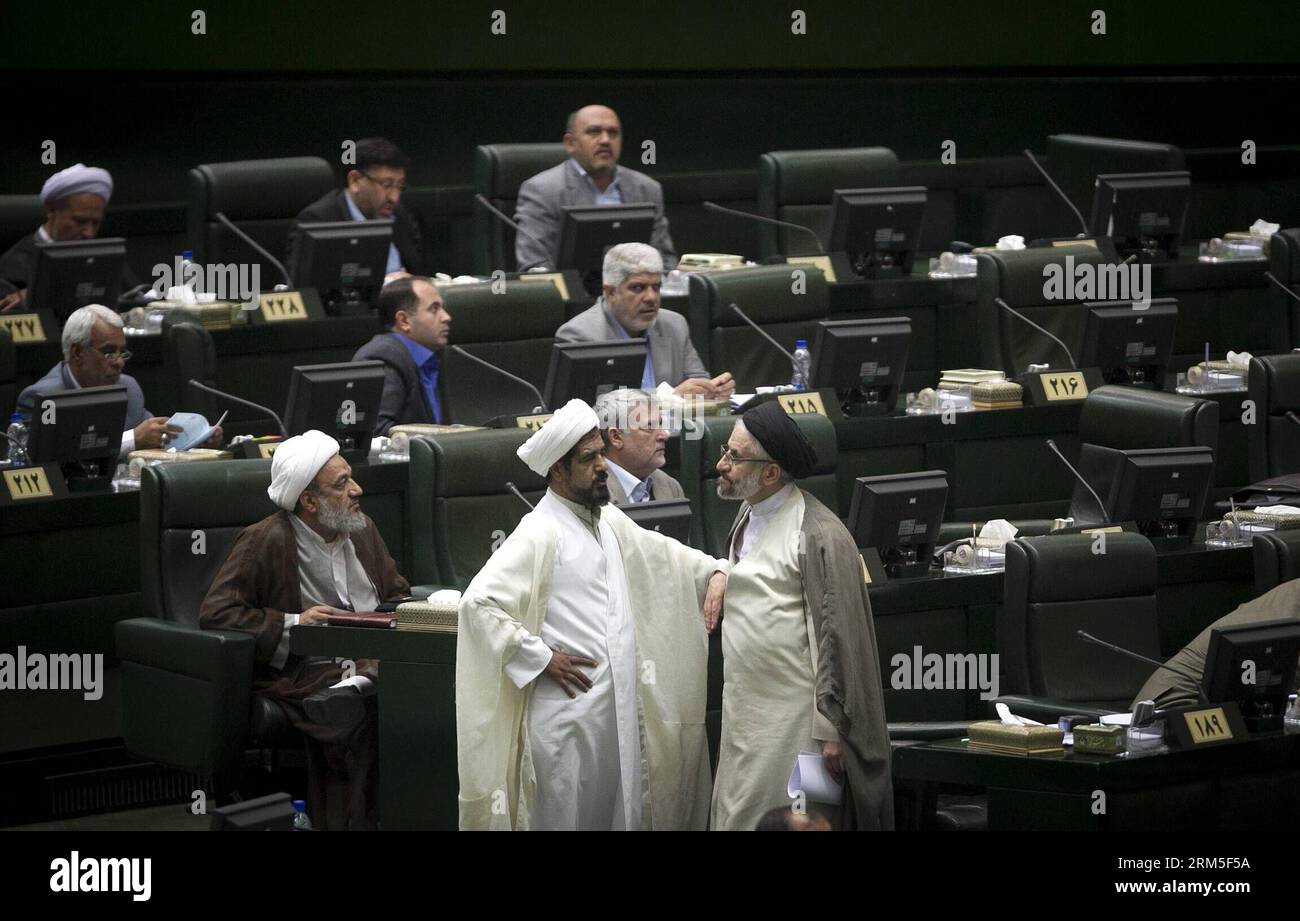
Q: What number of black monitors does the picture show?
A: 15